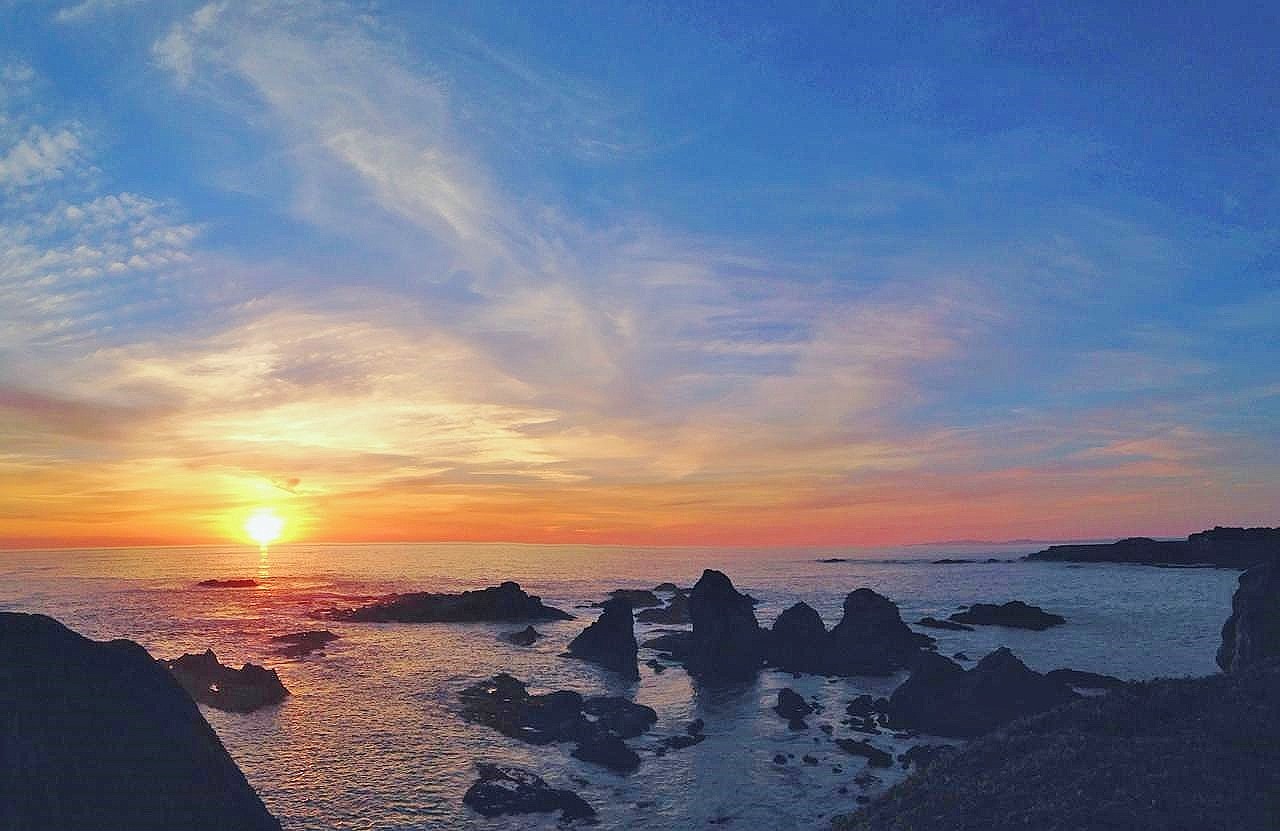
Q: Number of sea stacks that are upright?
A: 4